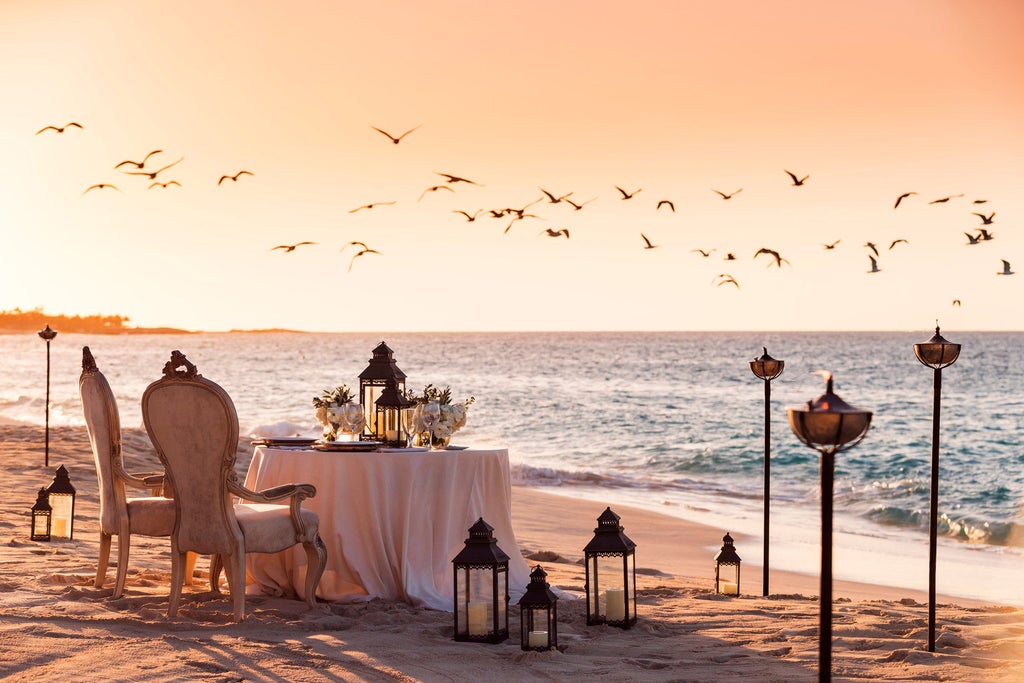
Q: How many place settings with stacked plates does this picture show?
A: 2